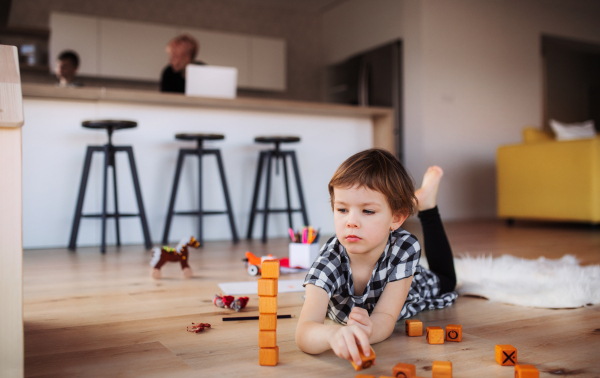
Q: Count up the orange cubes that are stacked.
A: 6